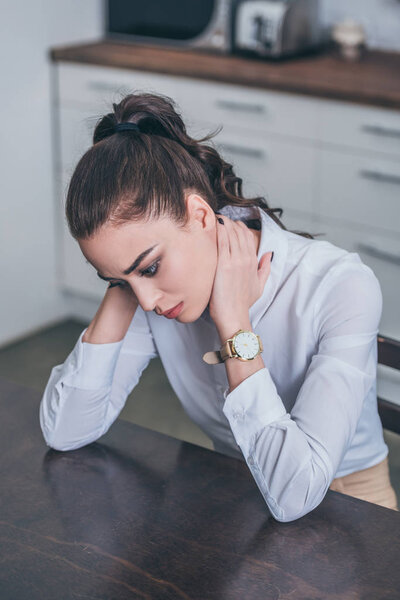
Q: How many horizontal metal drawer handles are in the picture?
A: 6